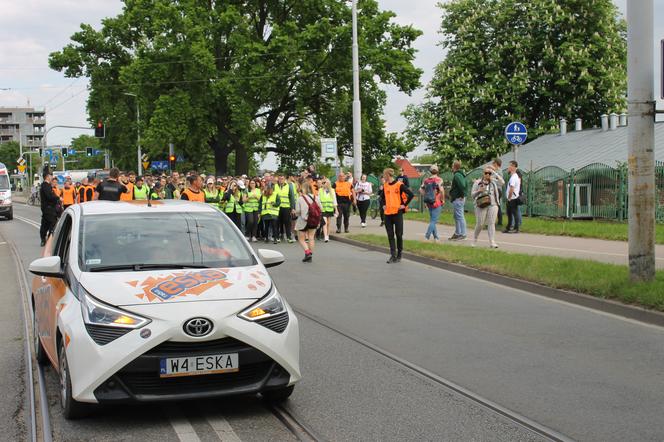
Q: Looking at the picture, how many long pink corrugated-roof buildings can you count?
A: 0